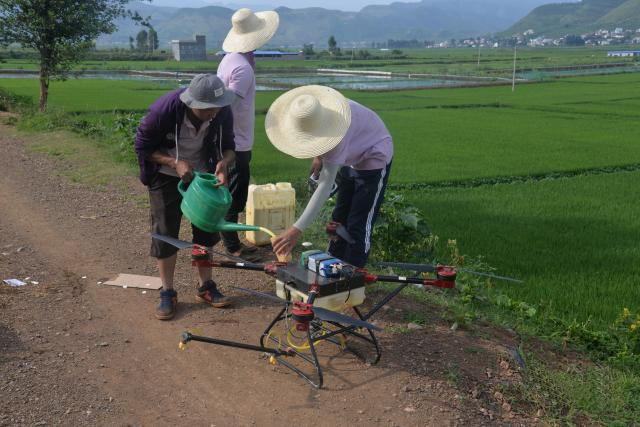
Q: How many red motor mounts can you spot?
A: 4